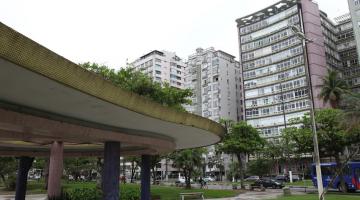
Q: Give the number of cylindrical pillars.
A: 4